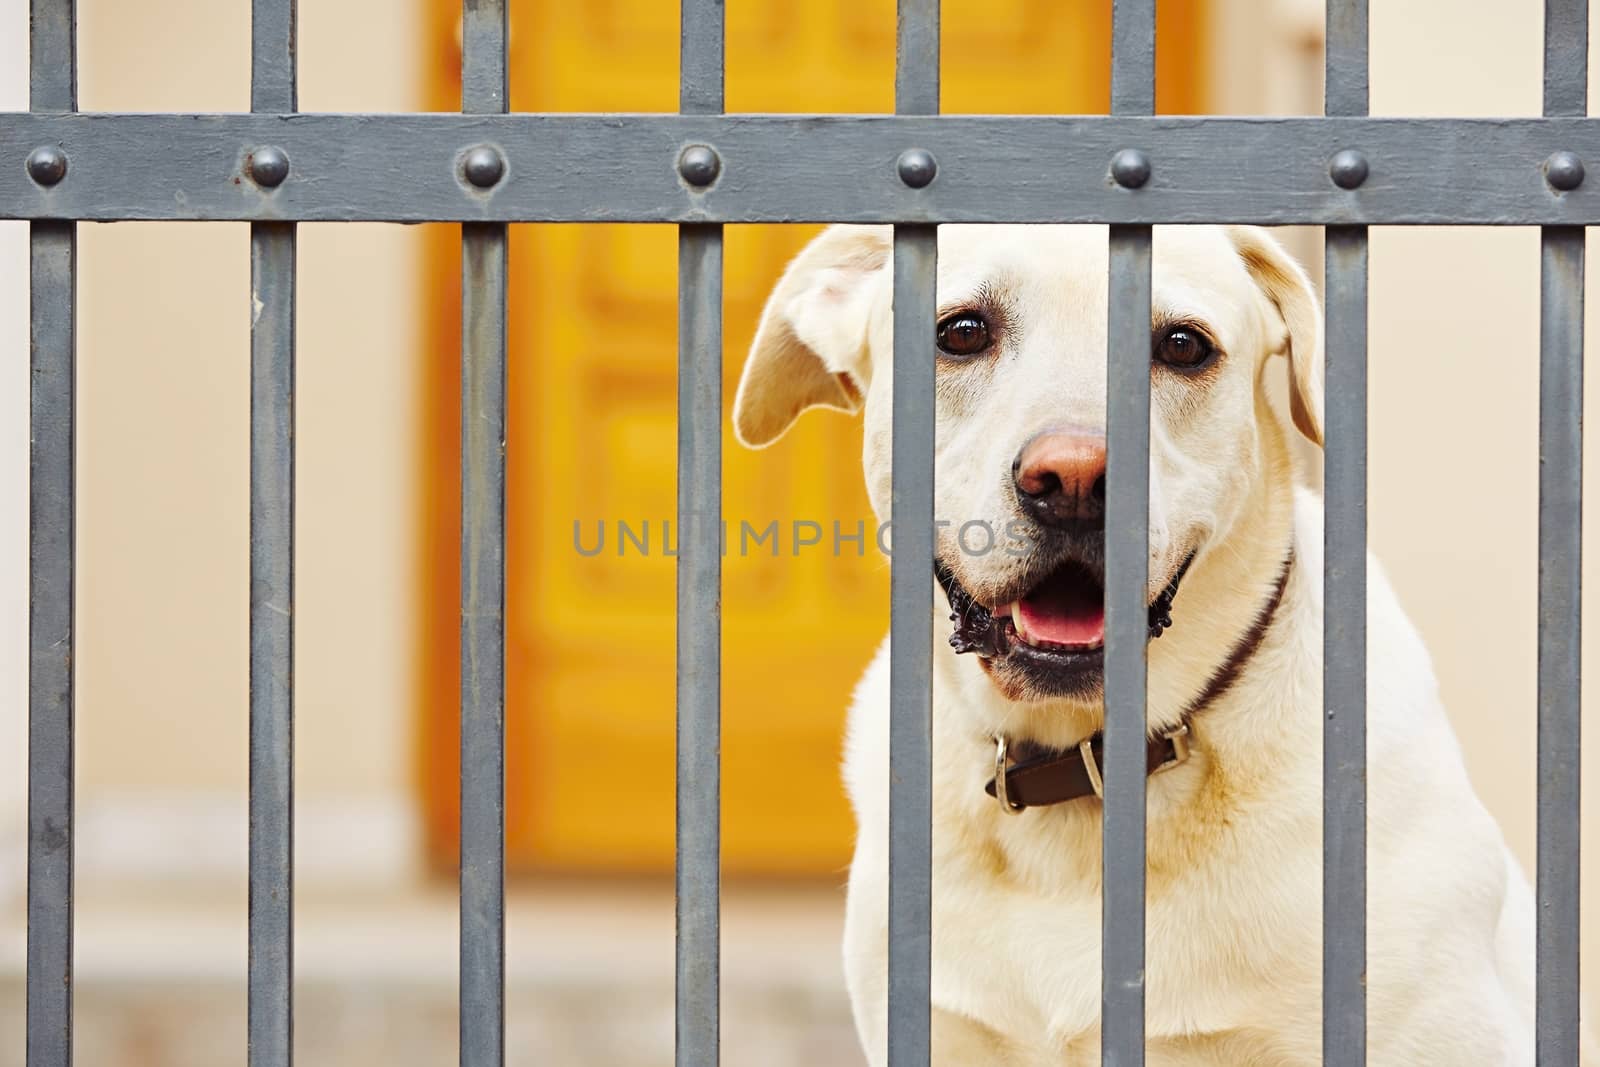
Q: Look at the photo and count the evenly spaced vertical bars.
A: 8